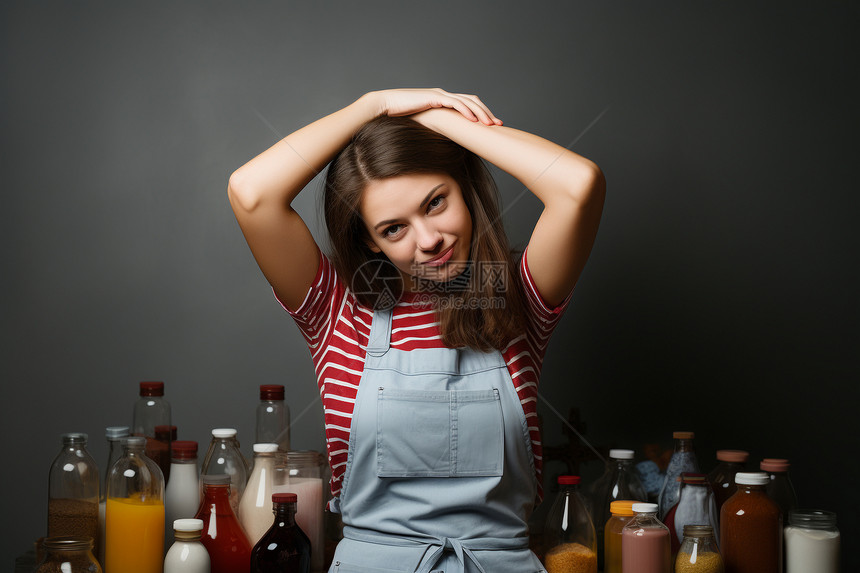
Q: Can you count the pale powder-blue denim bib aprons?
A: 1